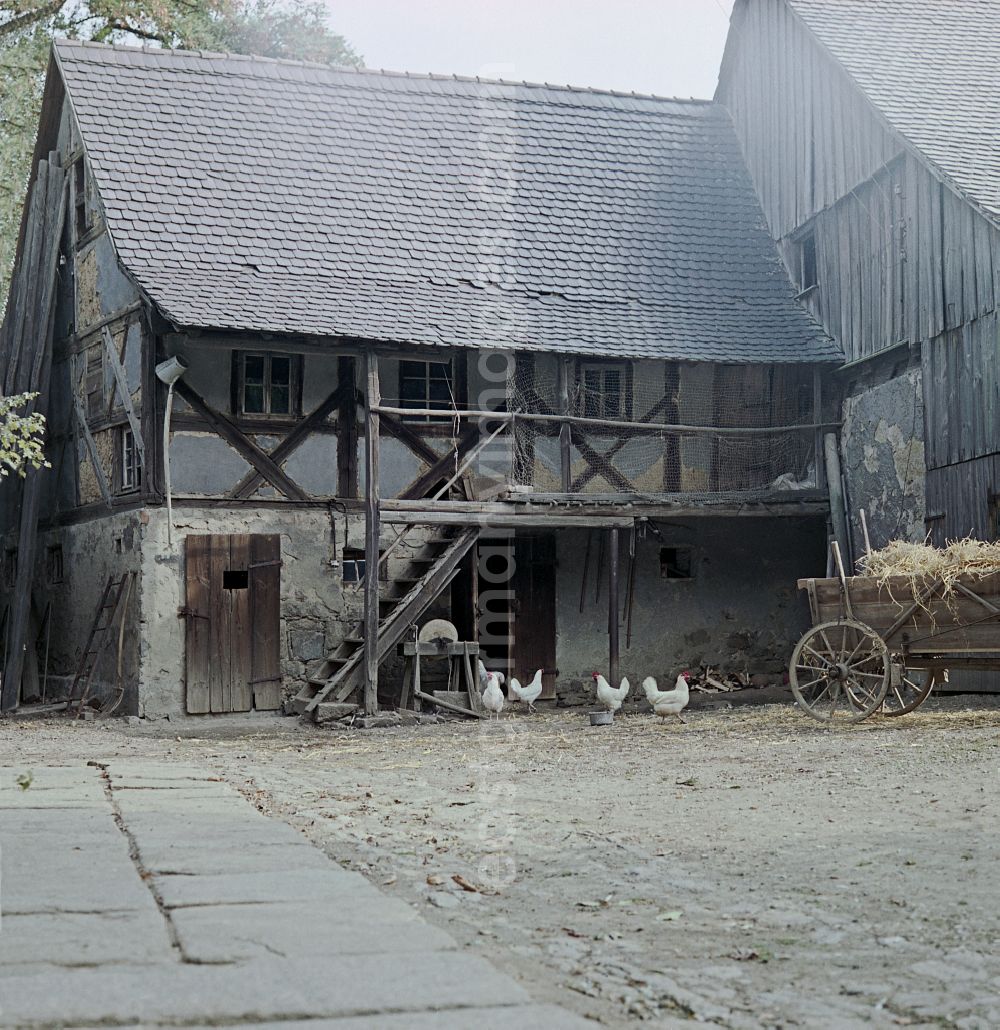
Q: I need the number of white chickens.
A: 5